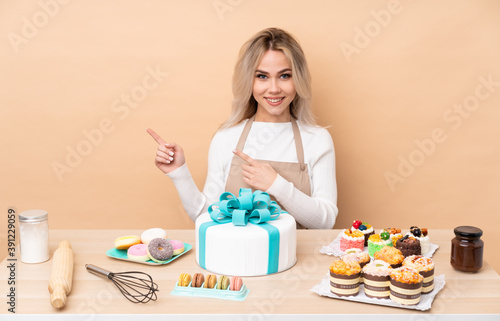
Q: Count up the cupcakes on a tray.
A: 12